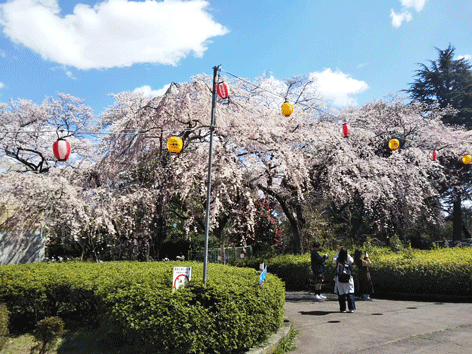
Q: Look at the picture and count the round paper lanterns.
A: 8